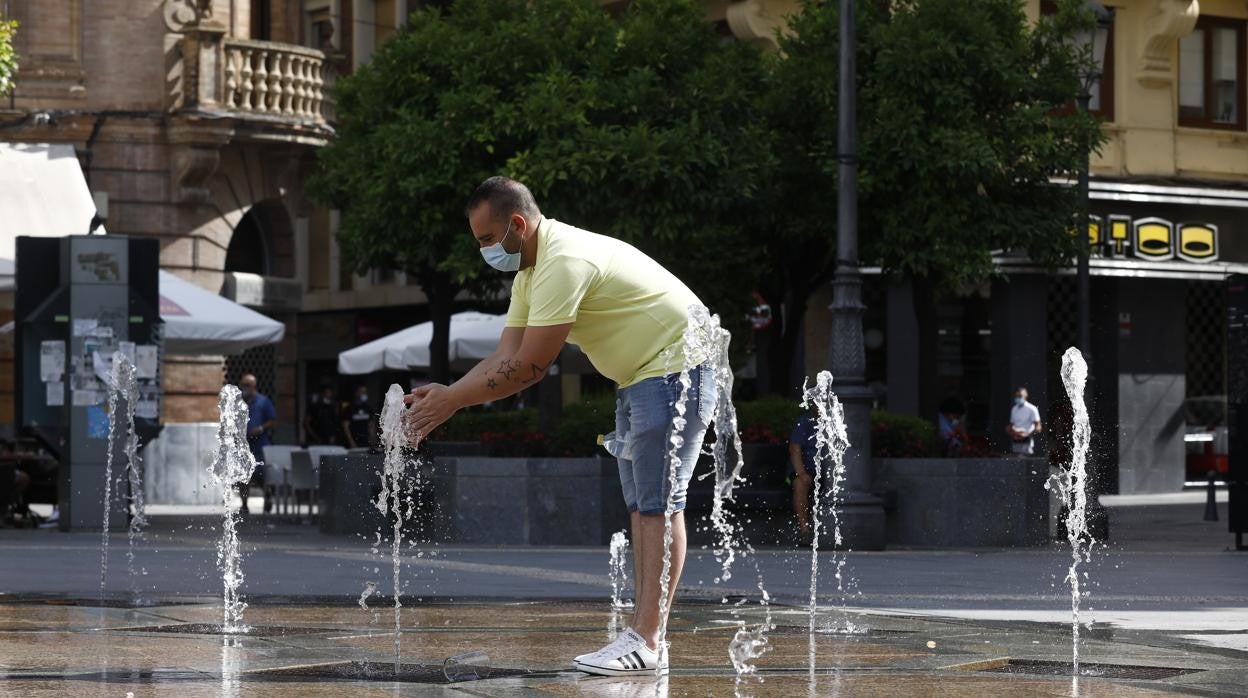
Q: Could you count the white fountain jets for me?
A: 7